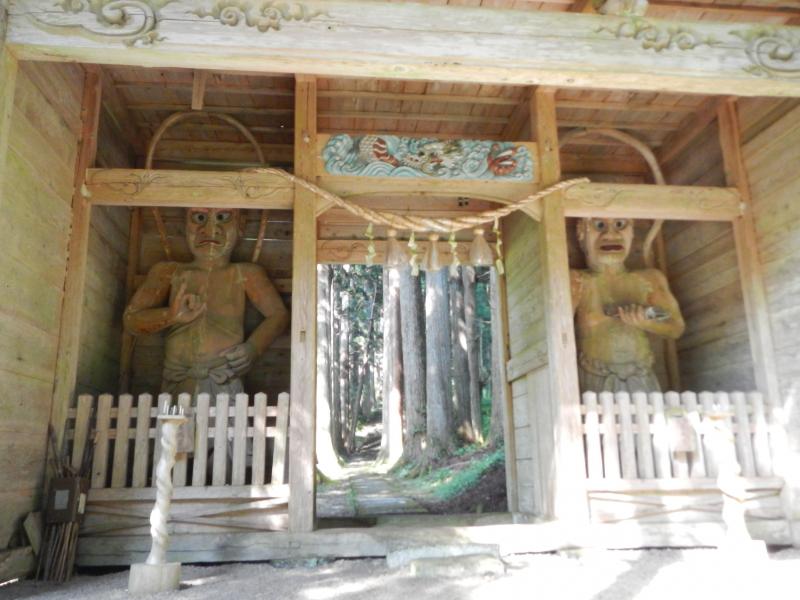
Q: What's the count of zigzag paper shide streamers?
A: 4